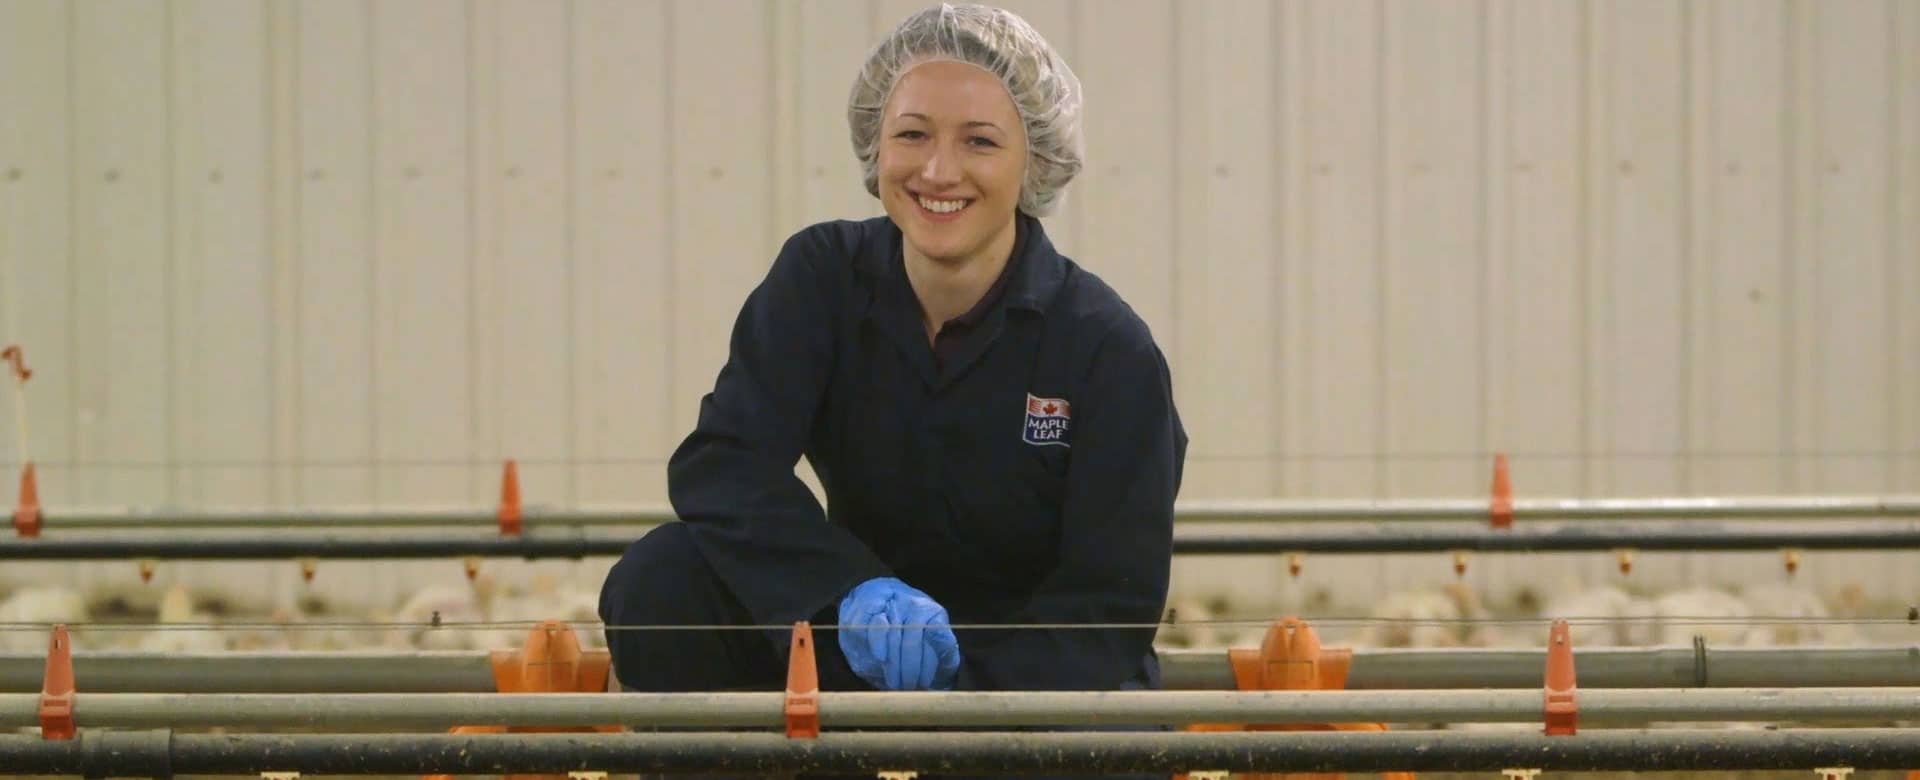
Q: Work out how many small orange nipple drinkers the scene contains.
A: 7